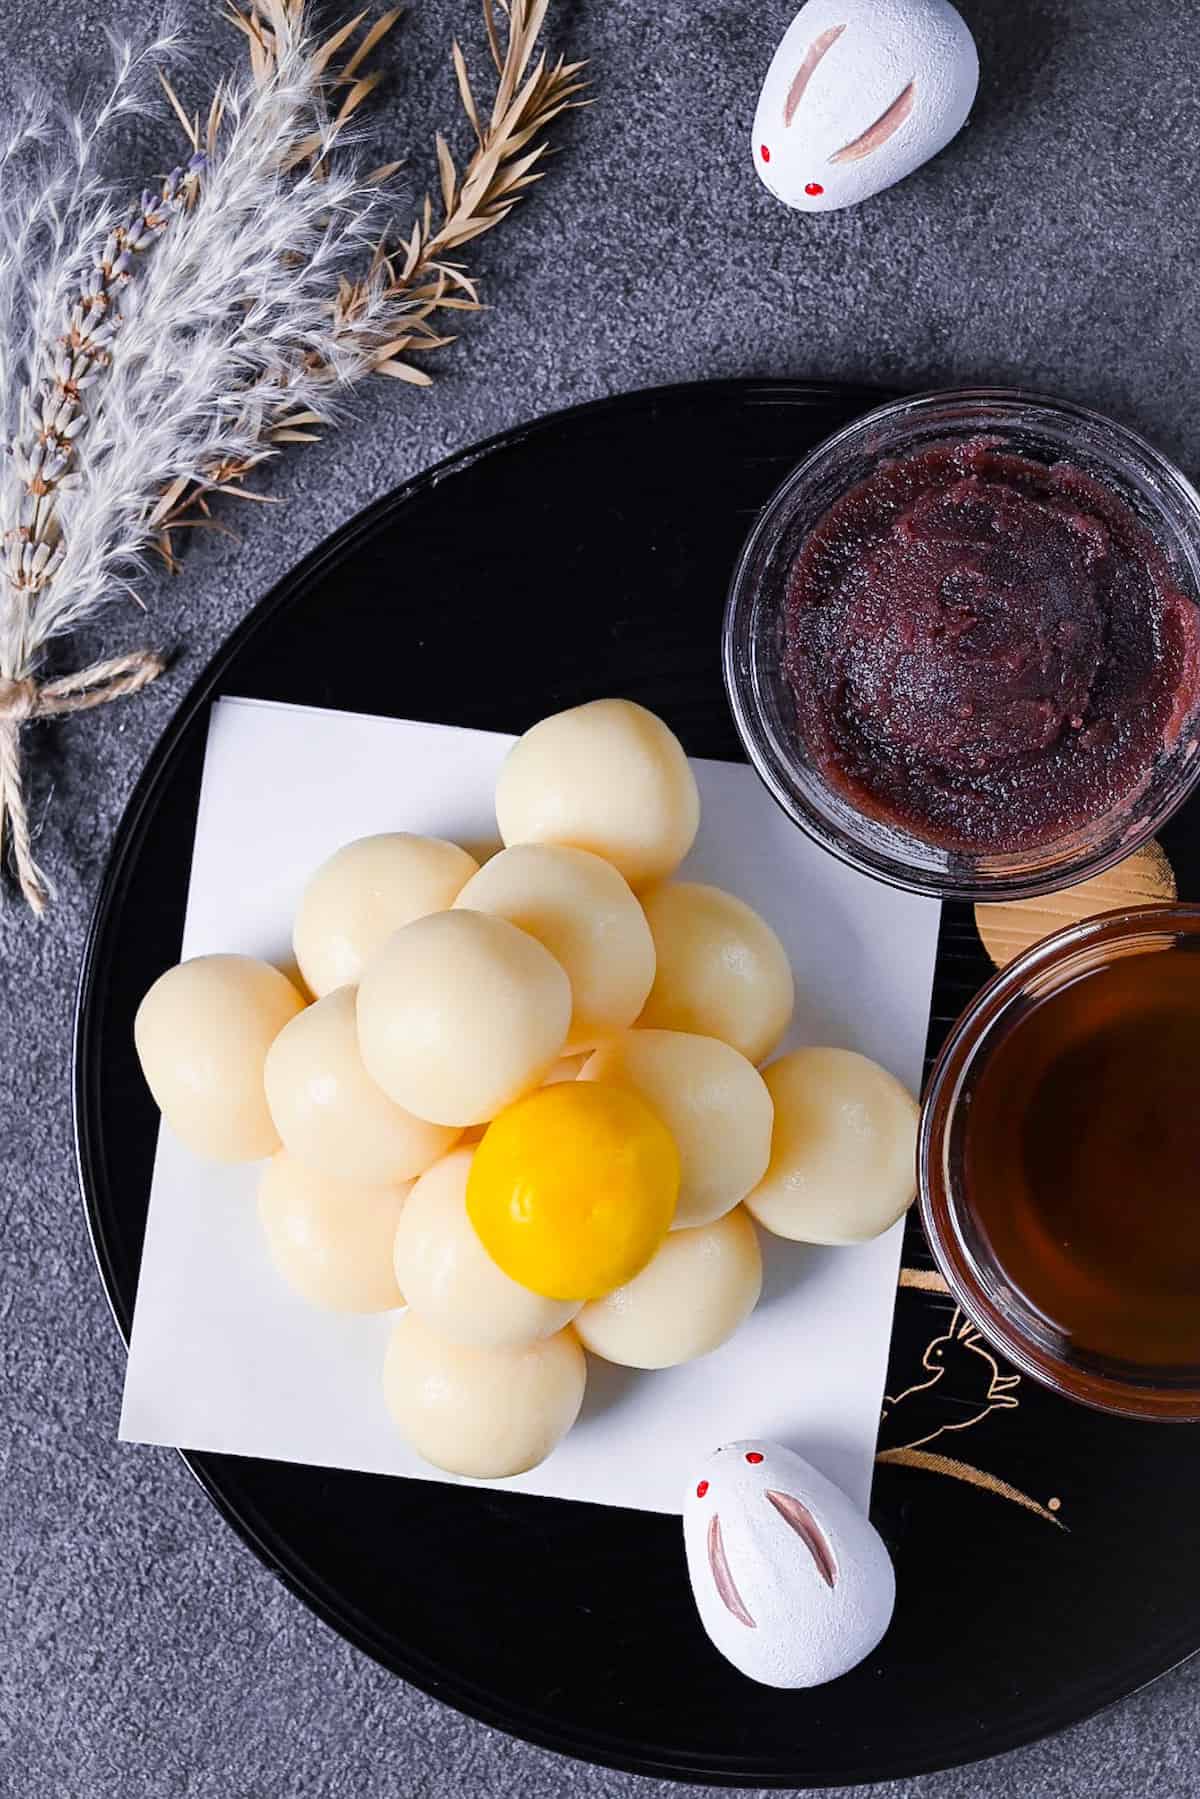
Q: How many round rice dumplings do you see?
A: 14